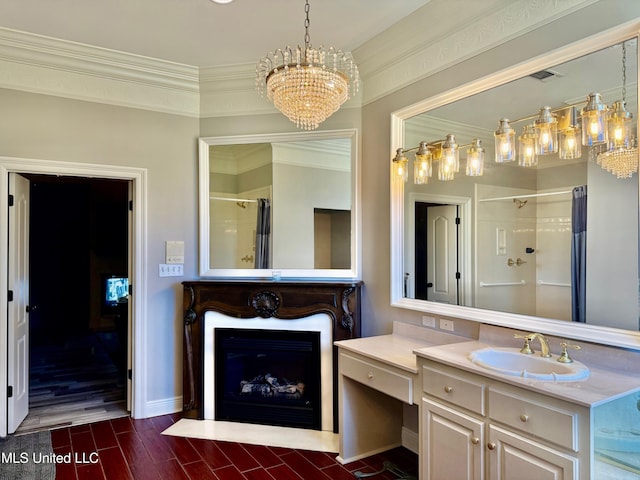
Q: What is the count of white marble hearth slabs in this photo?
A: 1